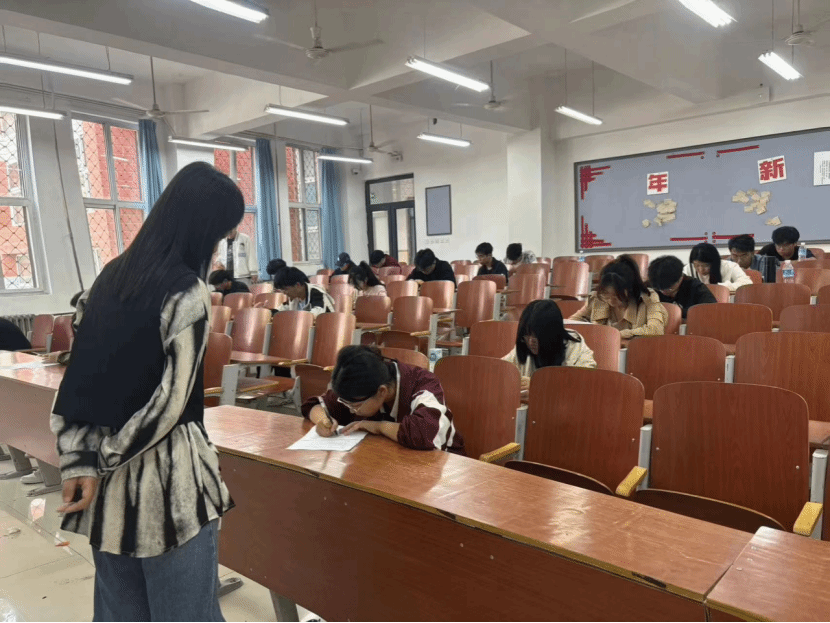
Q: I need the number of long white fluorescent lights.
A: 11